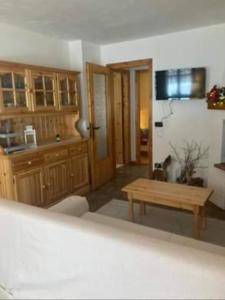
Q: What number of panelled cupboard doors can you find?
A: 3